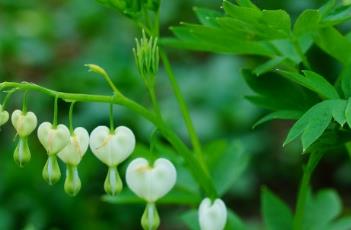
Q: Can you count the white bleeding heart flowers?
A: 7